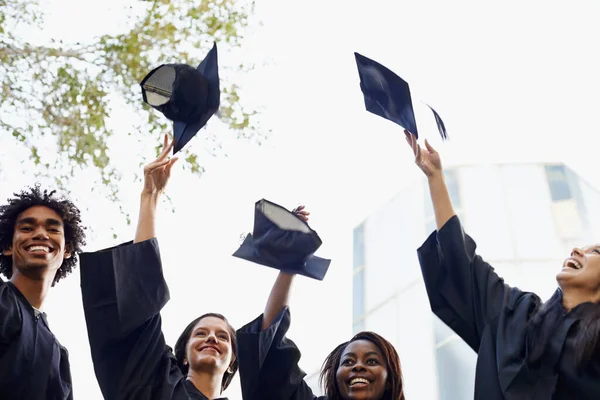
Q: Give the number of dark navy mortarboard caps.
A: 3